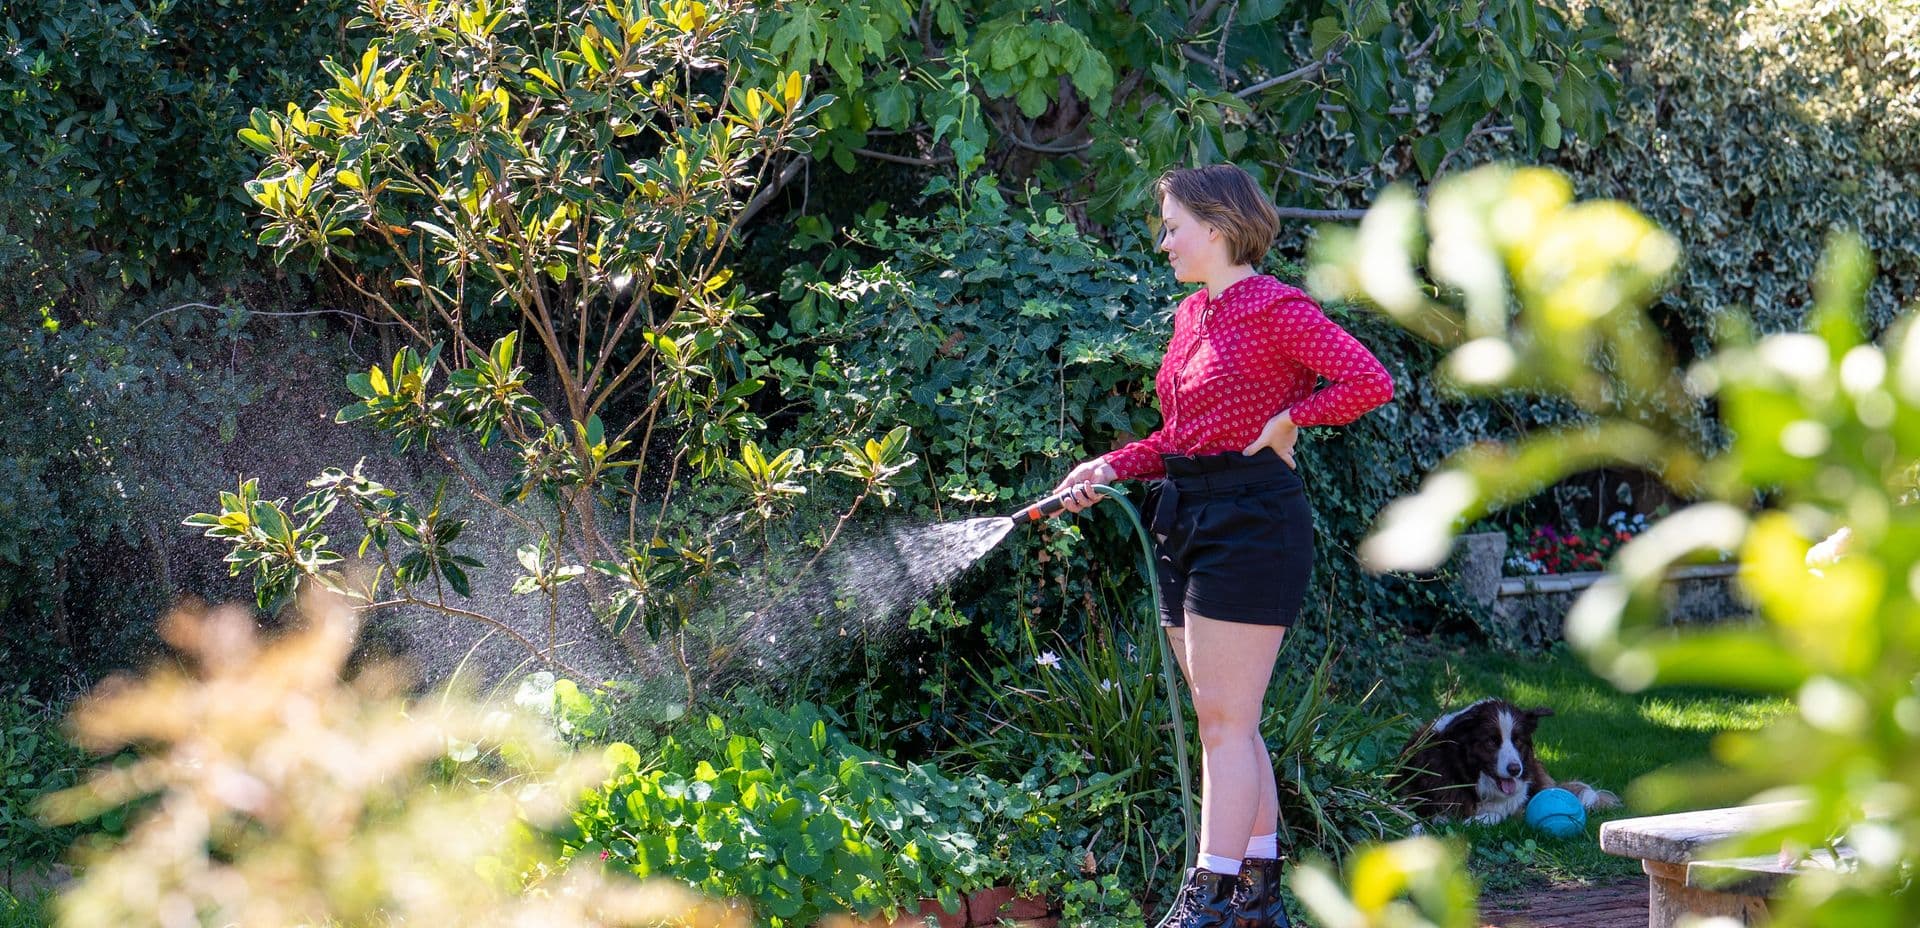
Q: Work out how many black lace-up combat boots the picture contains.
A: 2